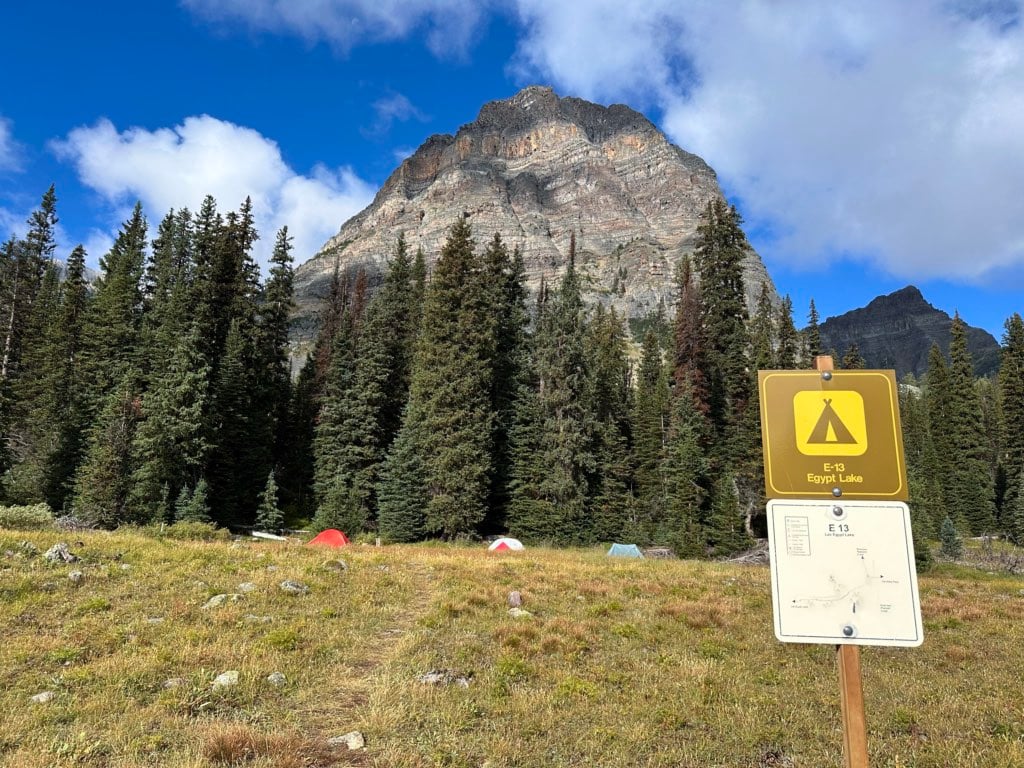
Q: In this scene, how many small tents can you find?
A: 3